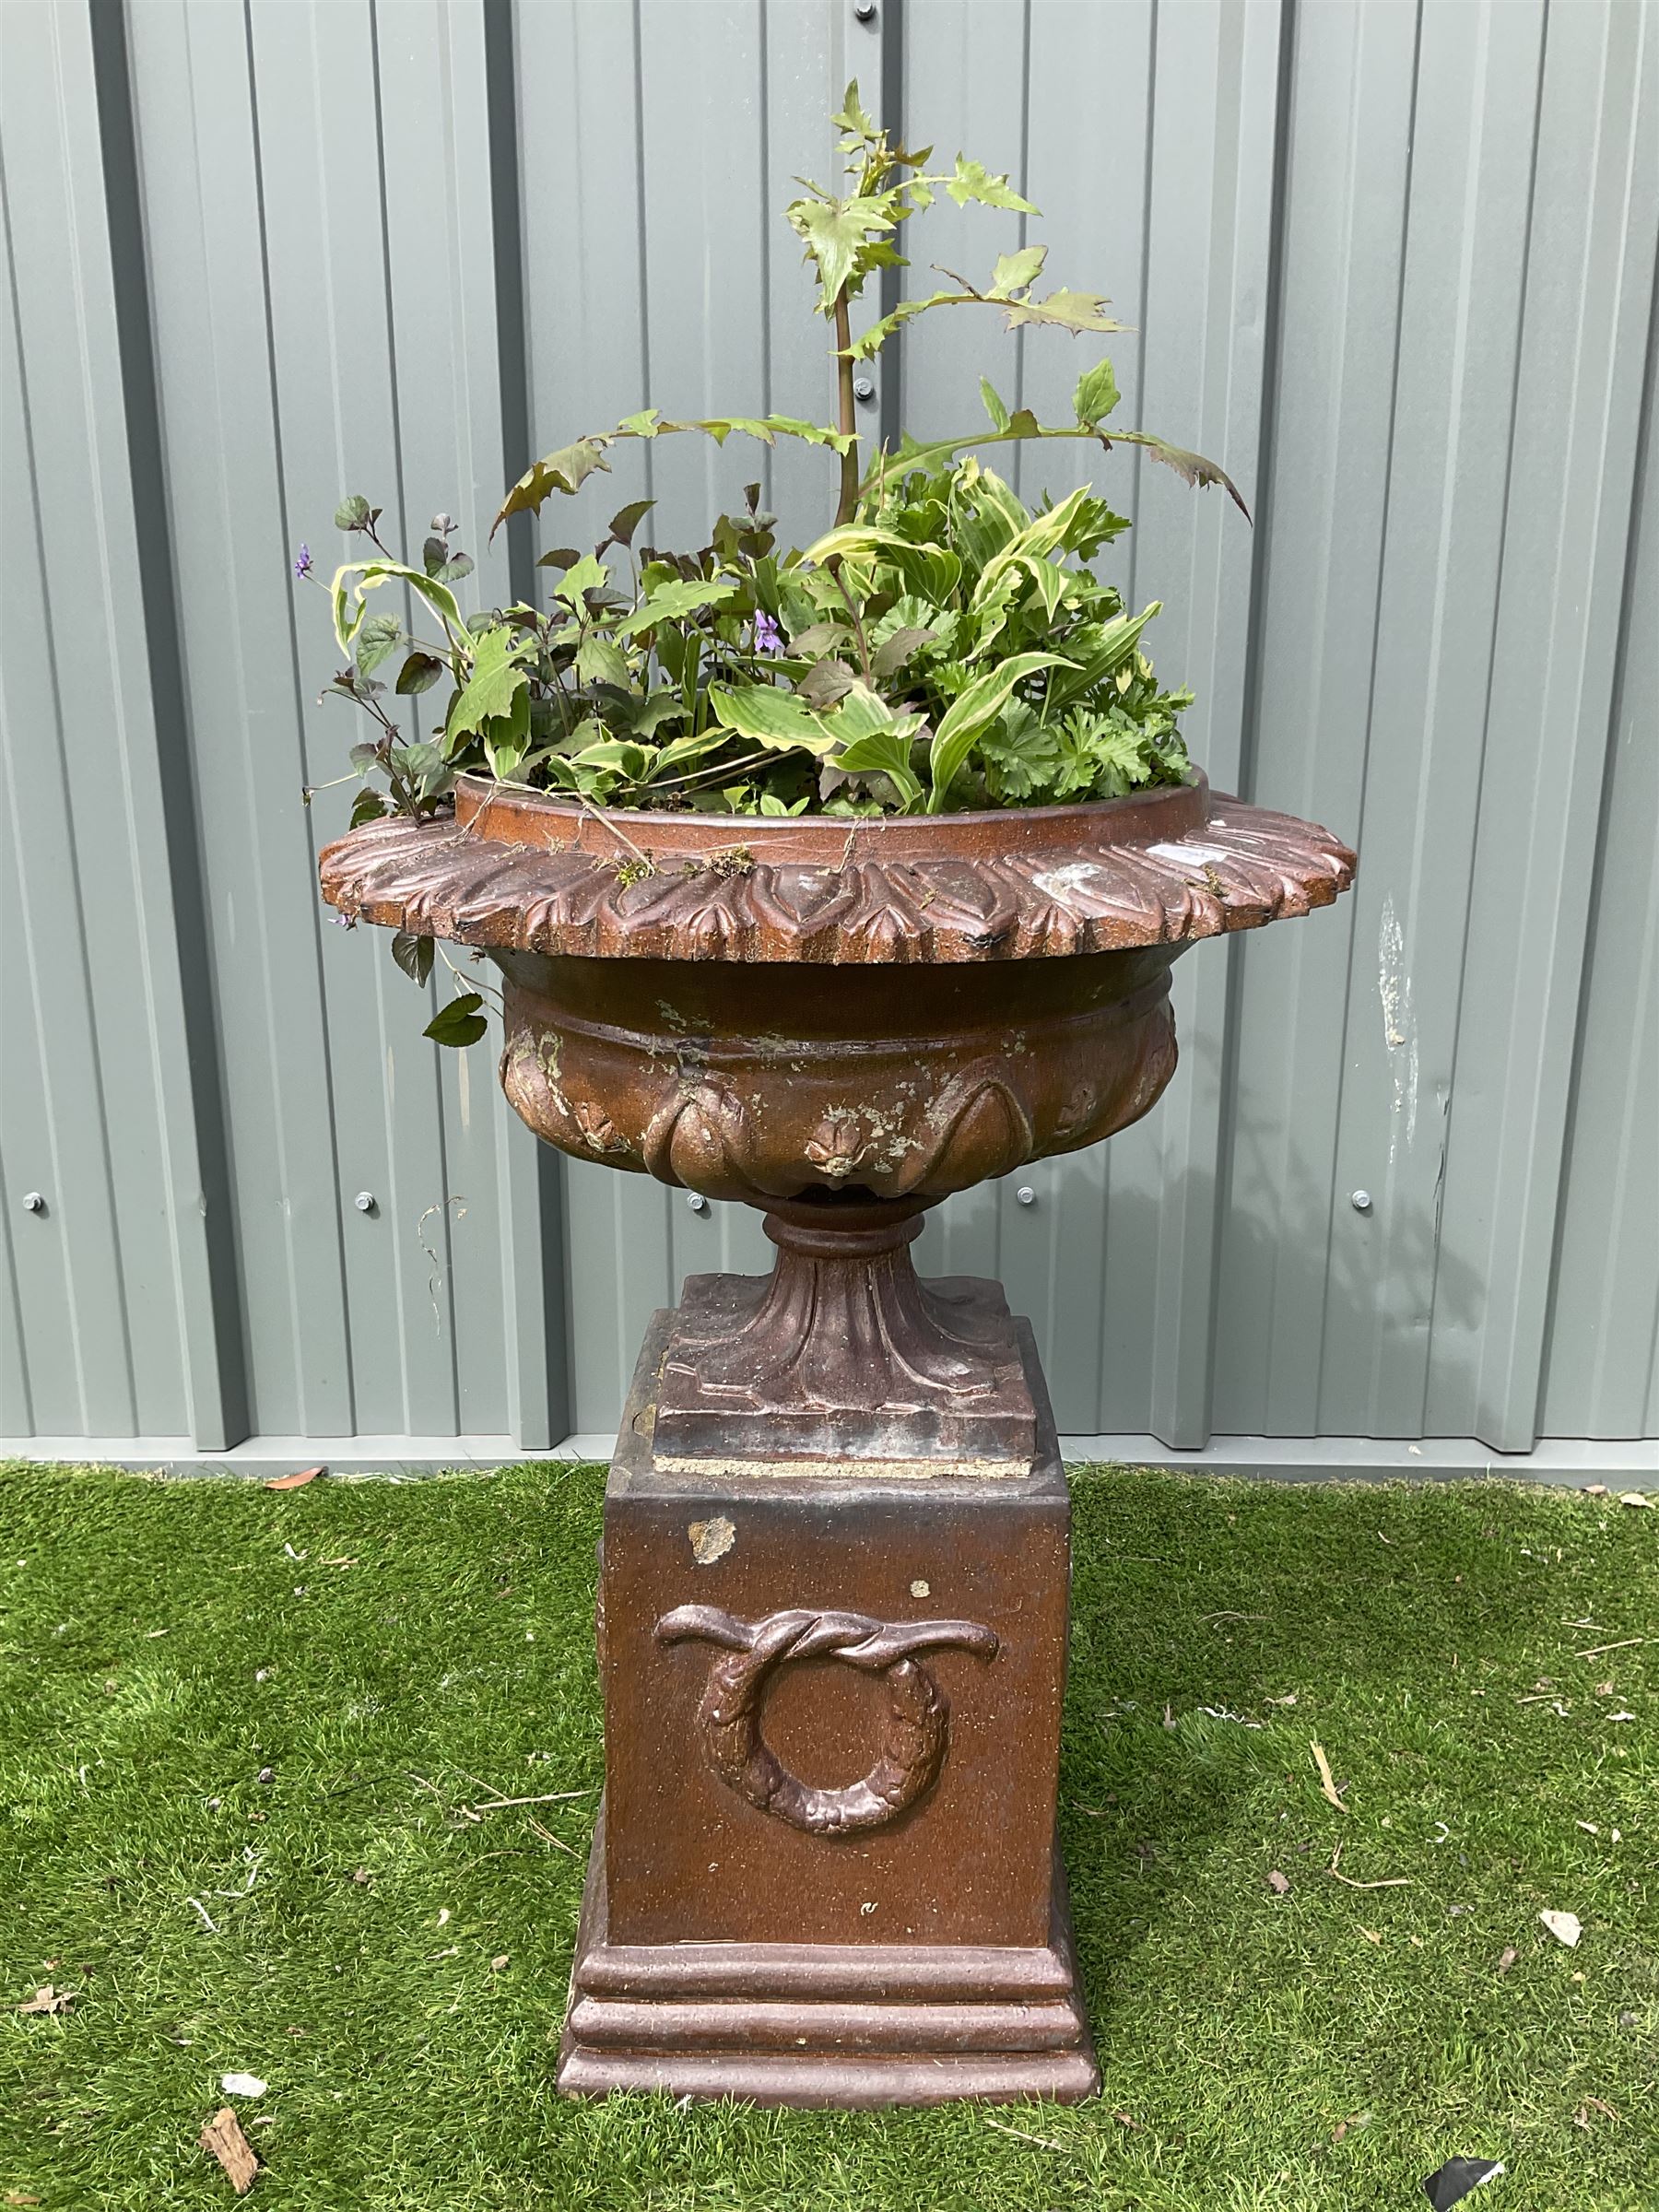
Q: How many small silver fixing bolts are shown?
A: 7